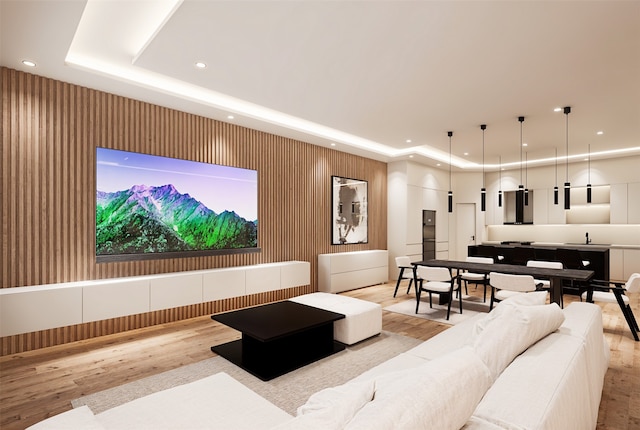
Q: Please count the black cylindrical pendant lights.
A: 8